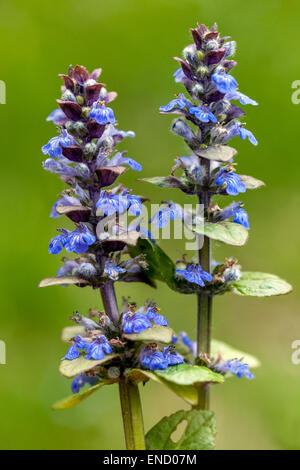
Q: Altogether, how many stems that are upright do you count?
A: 2